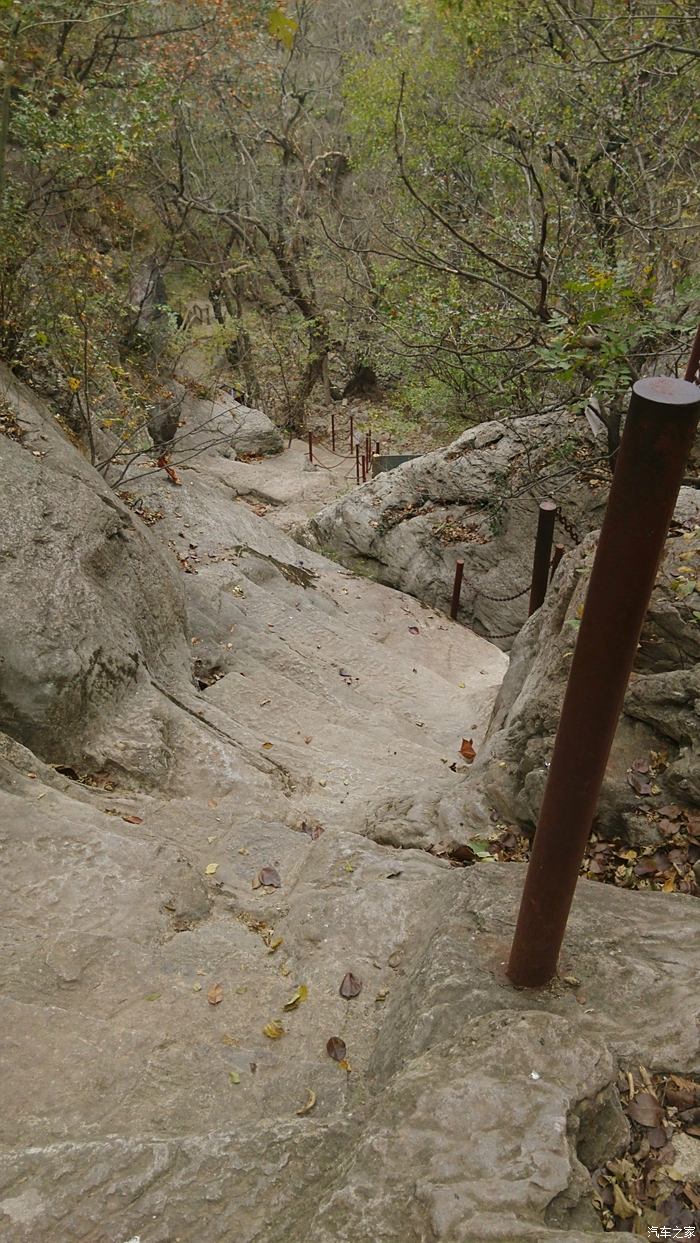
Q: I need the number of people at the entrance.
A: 0